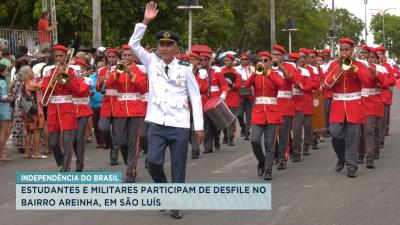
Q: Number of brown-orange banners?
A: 1